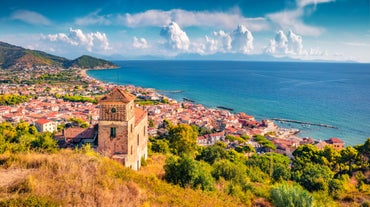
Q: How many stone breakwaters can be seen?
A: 4